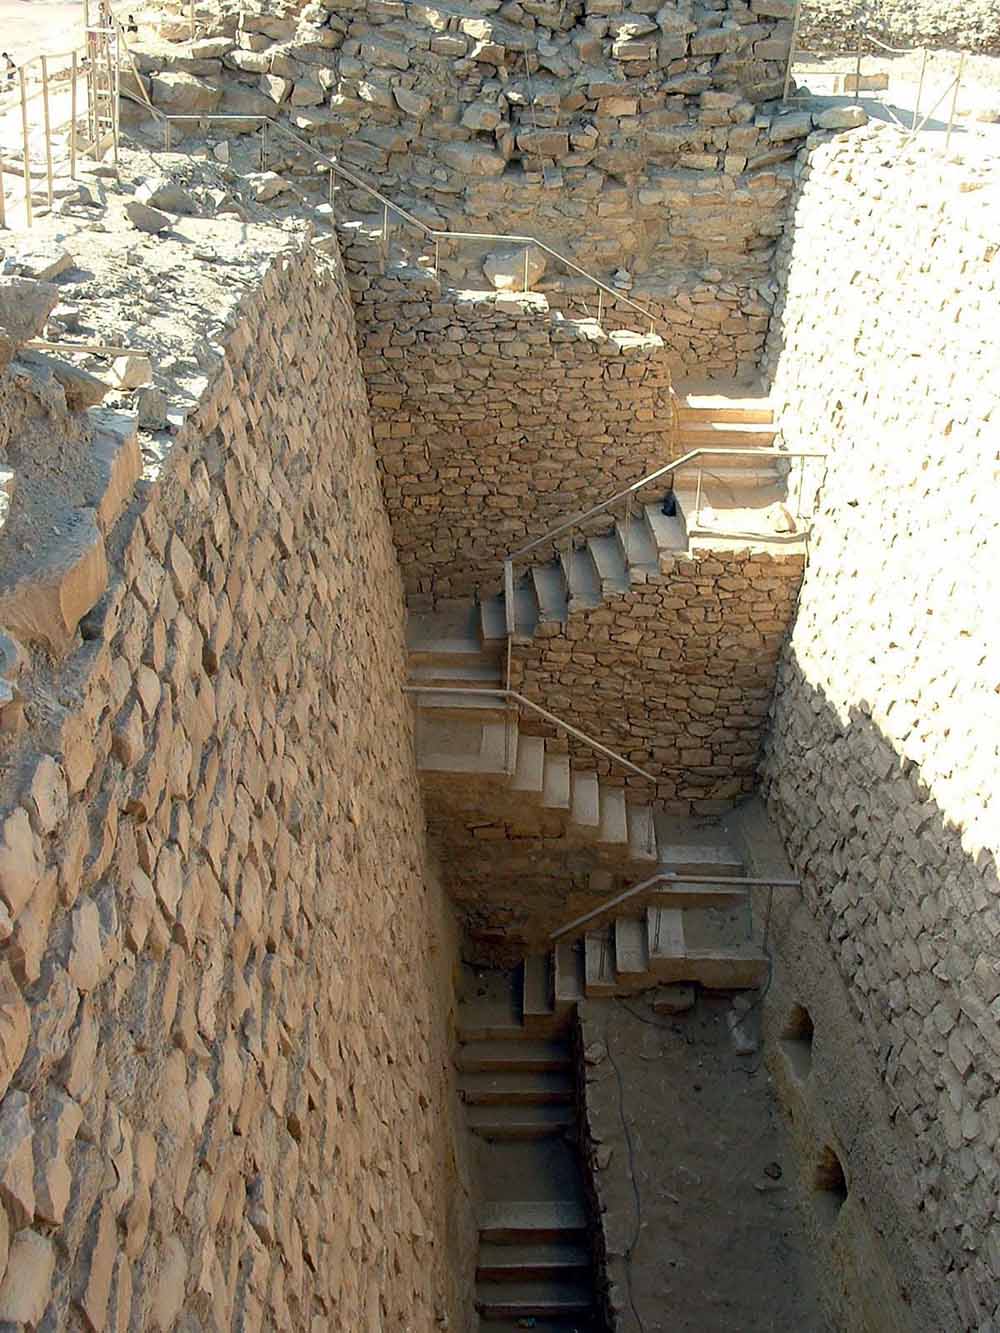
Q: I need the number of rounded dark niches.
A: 2